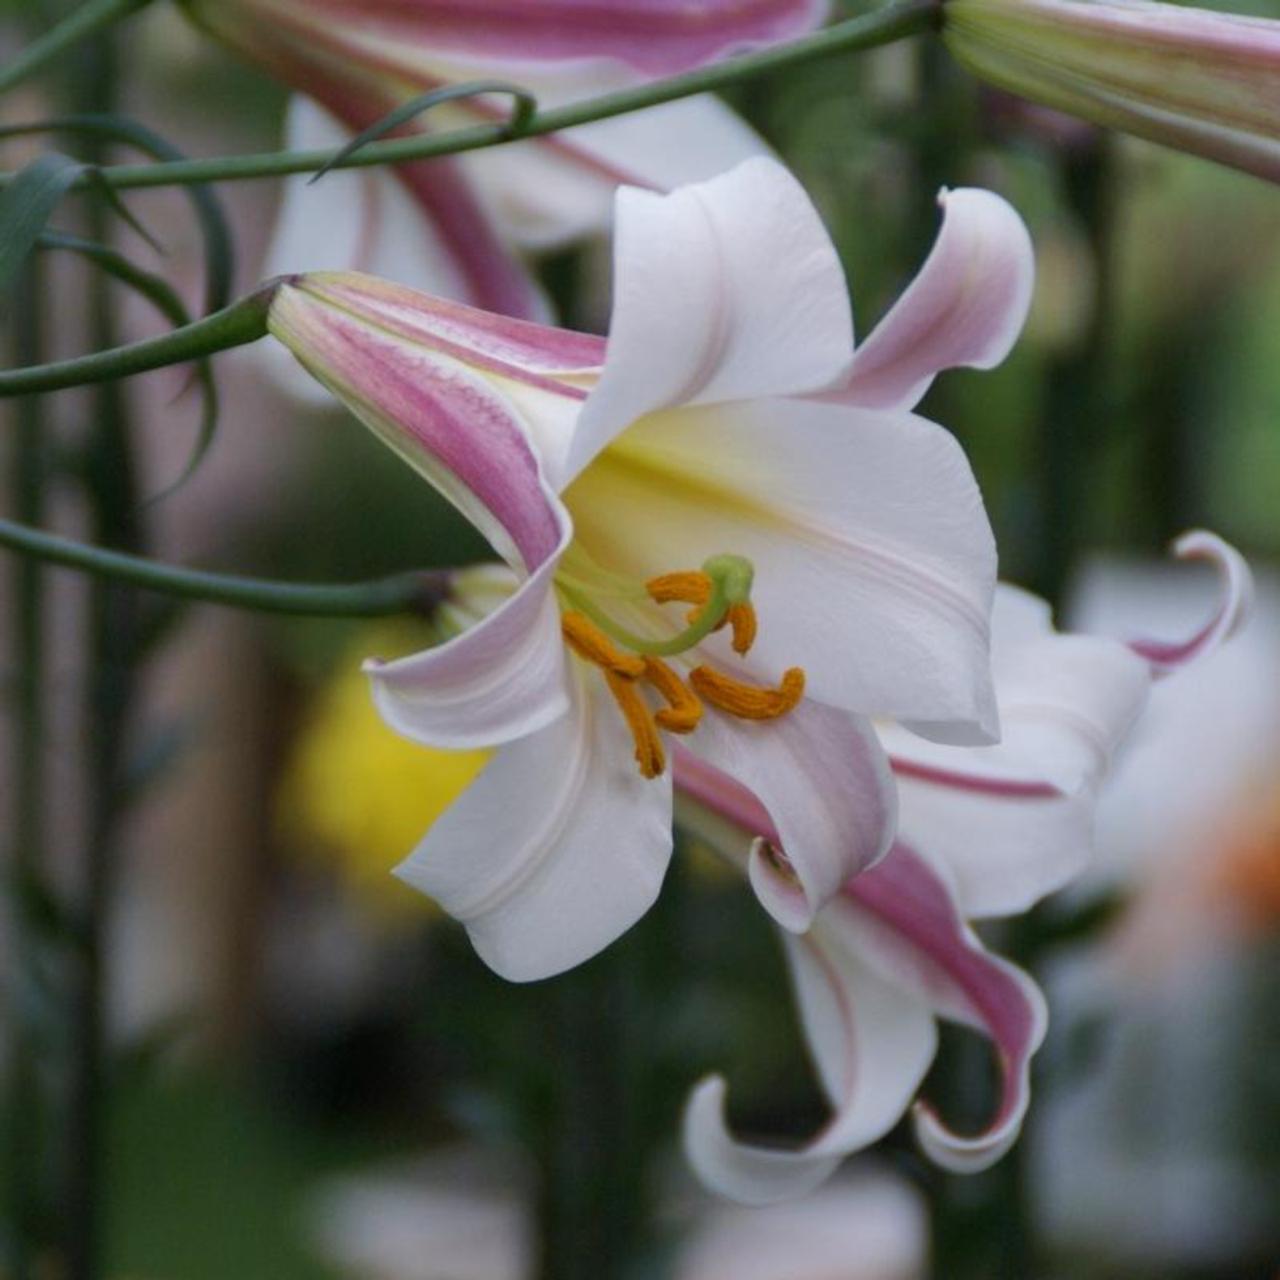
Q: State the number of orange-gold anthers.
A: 6